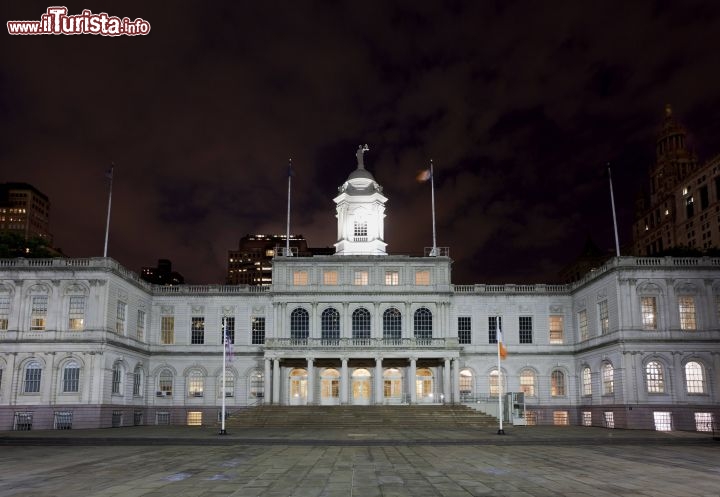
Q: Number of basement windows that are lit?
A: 7